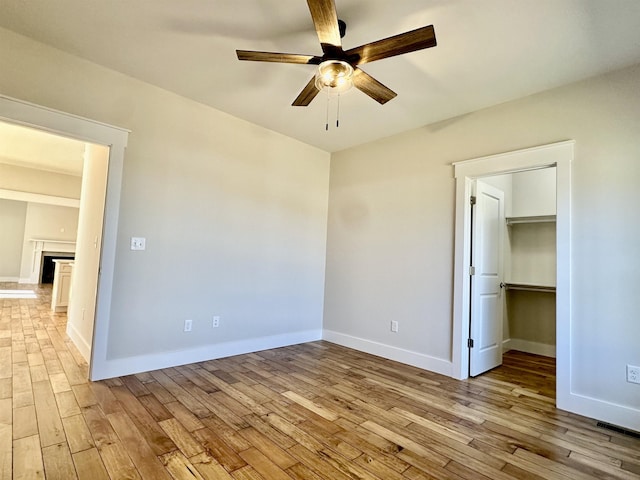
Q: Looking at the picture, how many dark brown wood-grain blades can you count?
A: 5